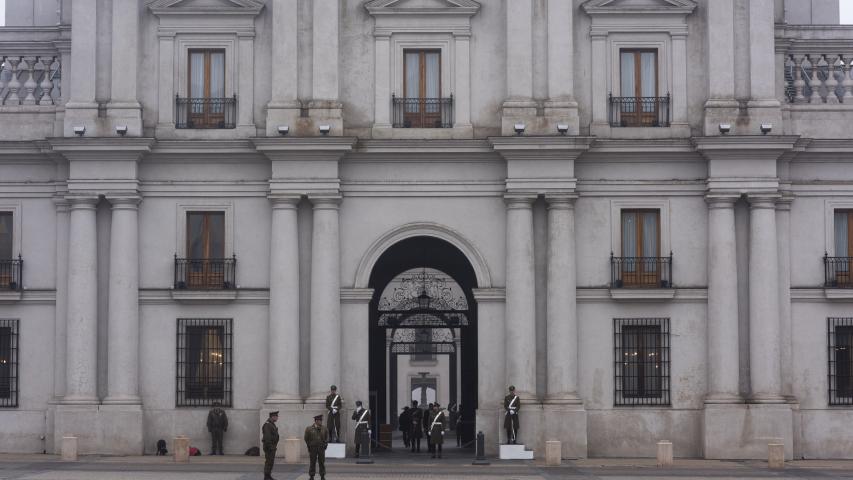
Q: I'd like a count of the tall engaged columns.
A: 8